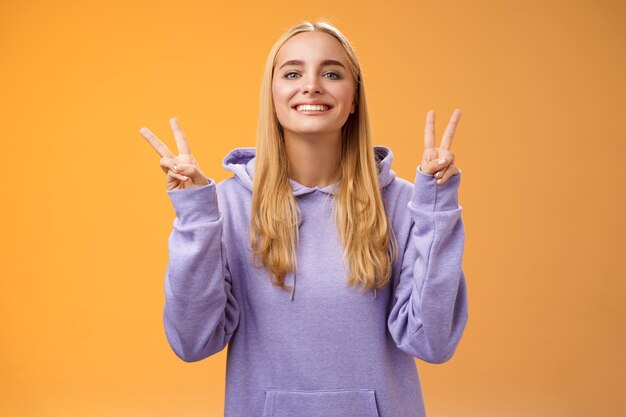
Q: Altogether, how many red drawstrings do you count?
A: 0